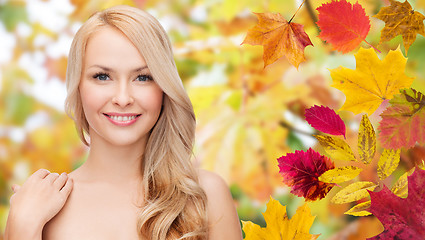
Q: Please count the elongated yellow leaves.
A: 7